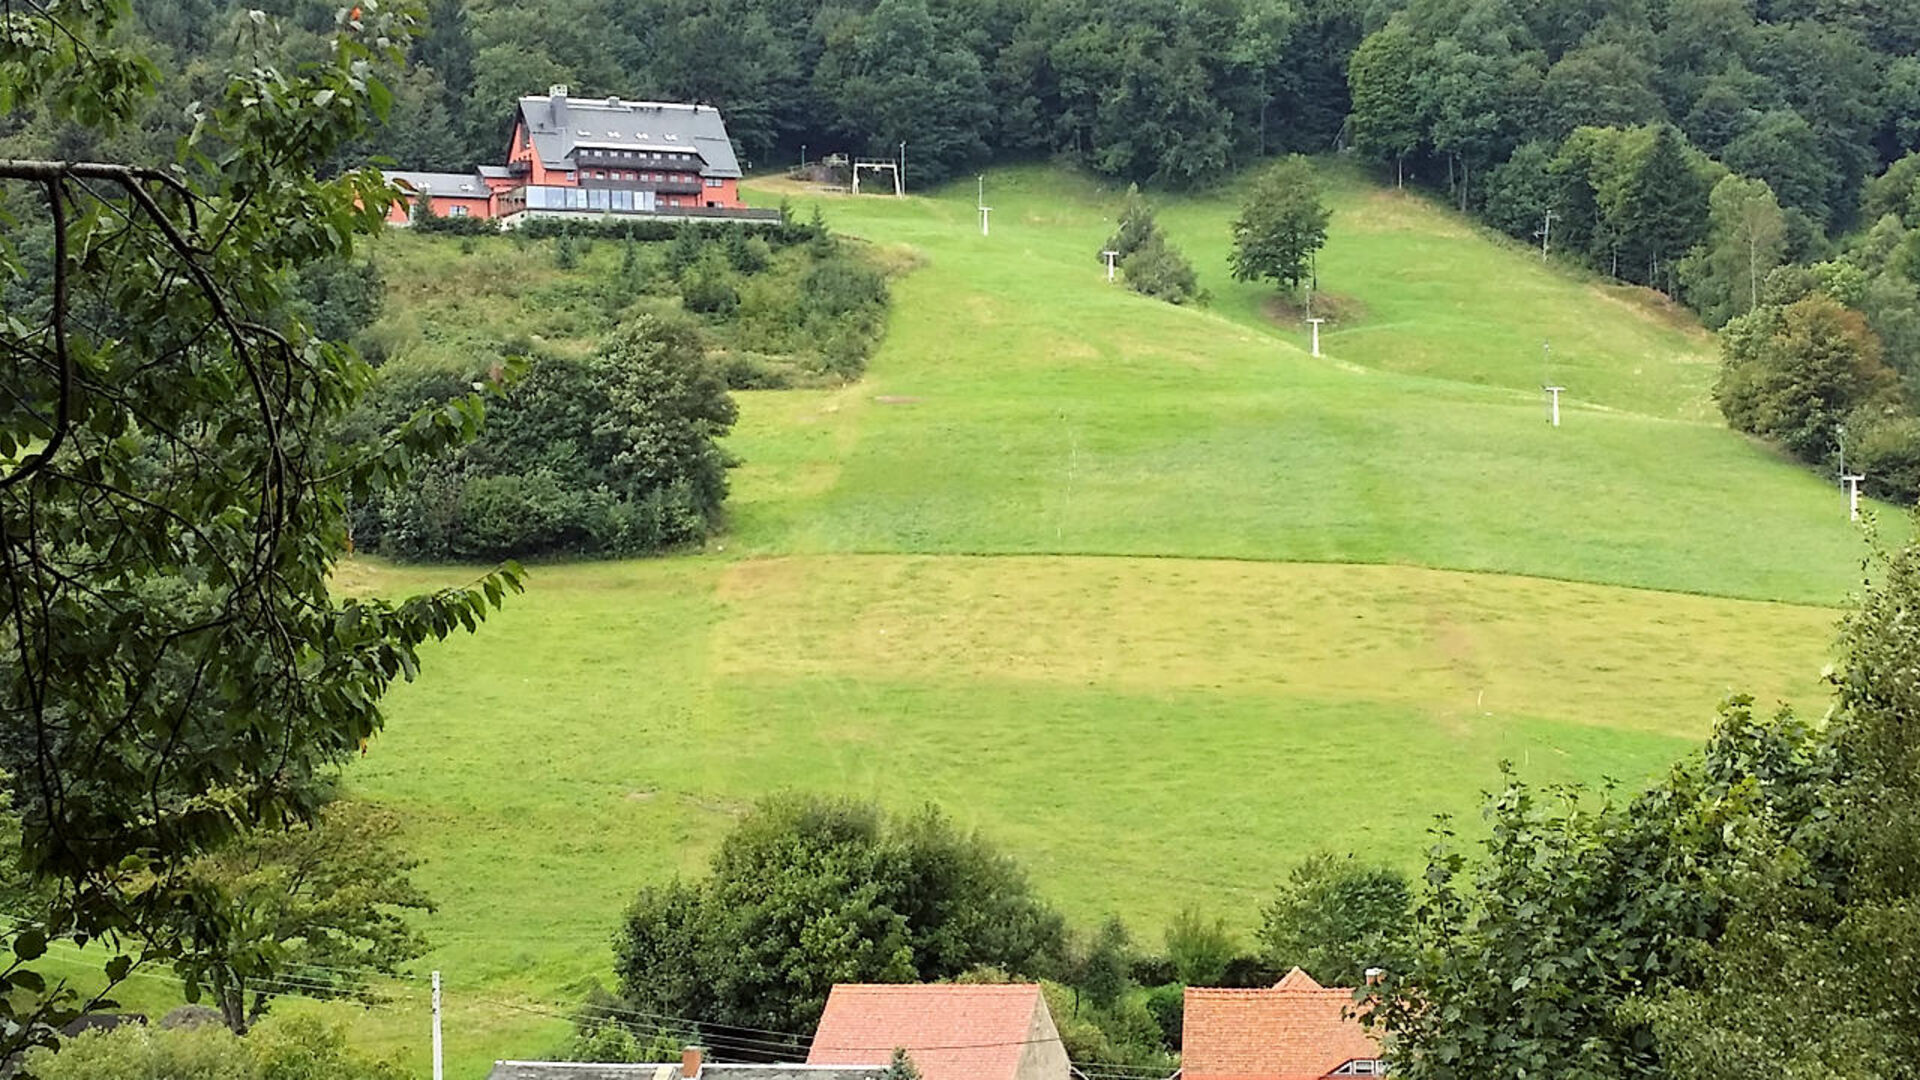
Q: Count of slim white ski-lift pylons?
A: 5